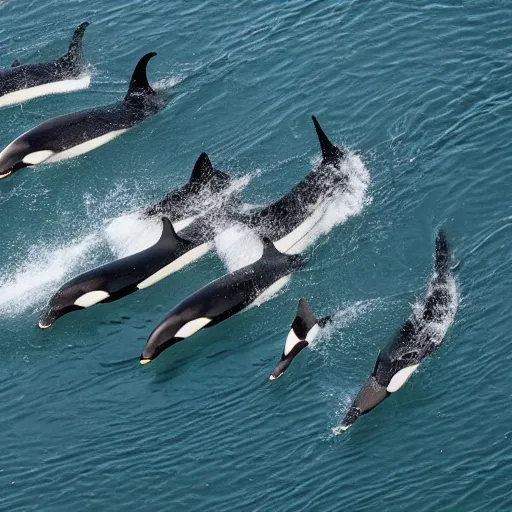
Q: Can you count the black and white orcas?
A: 8